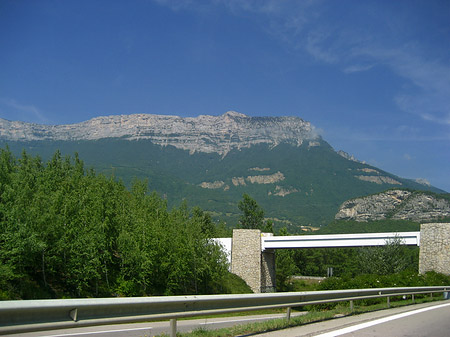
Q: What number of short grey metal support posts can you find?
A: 6